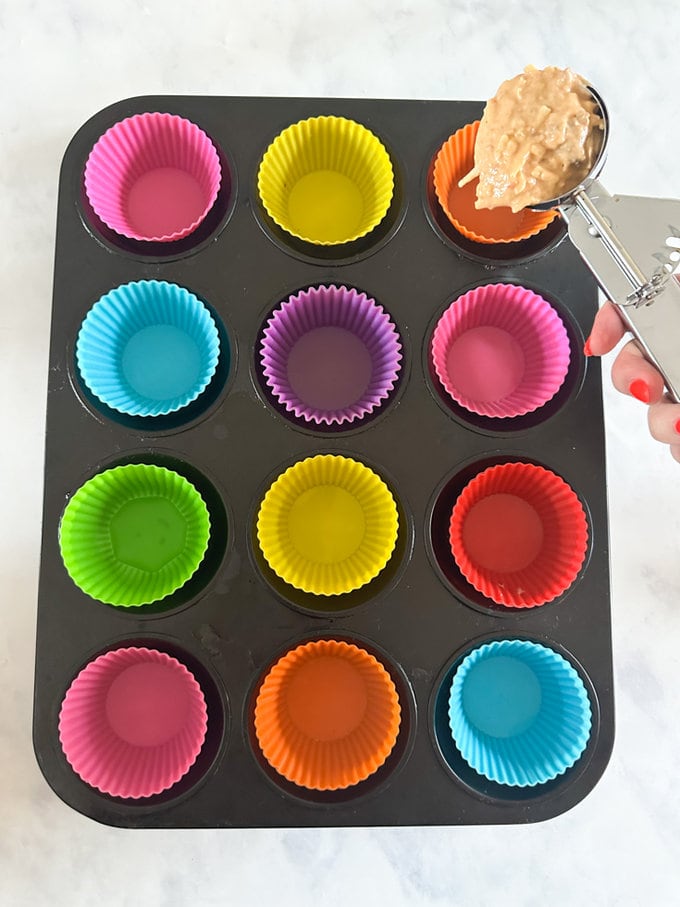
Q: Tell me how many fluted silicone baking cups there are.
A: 12